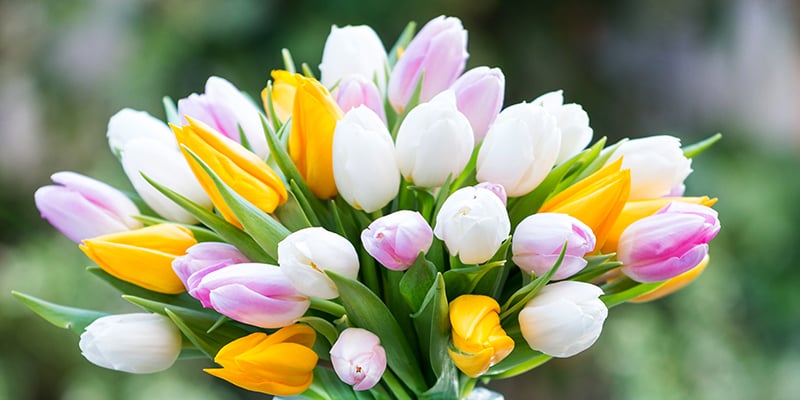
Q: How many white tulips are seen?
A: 12